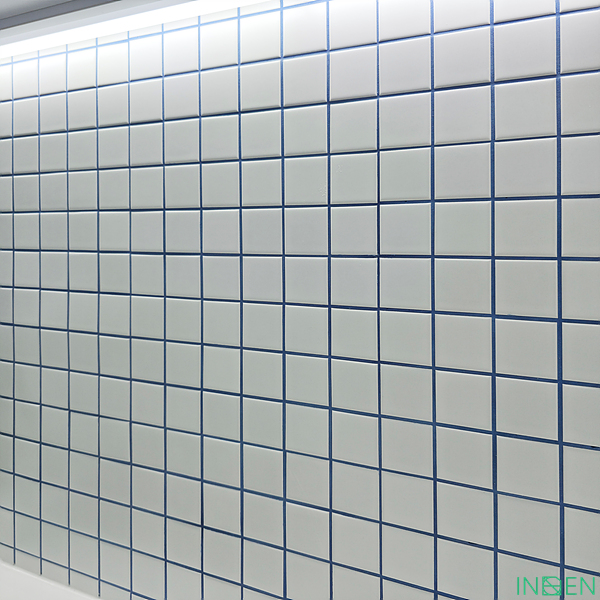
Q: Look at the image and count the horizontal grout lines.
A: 14